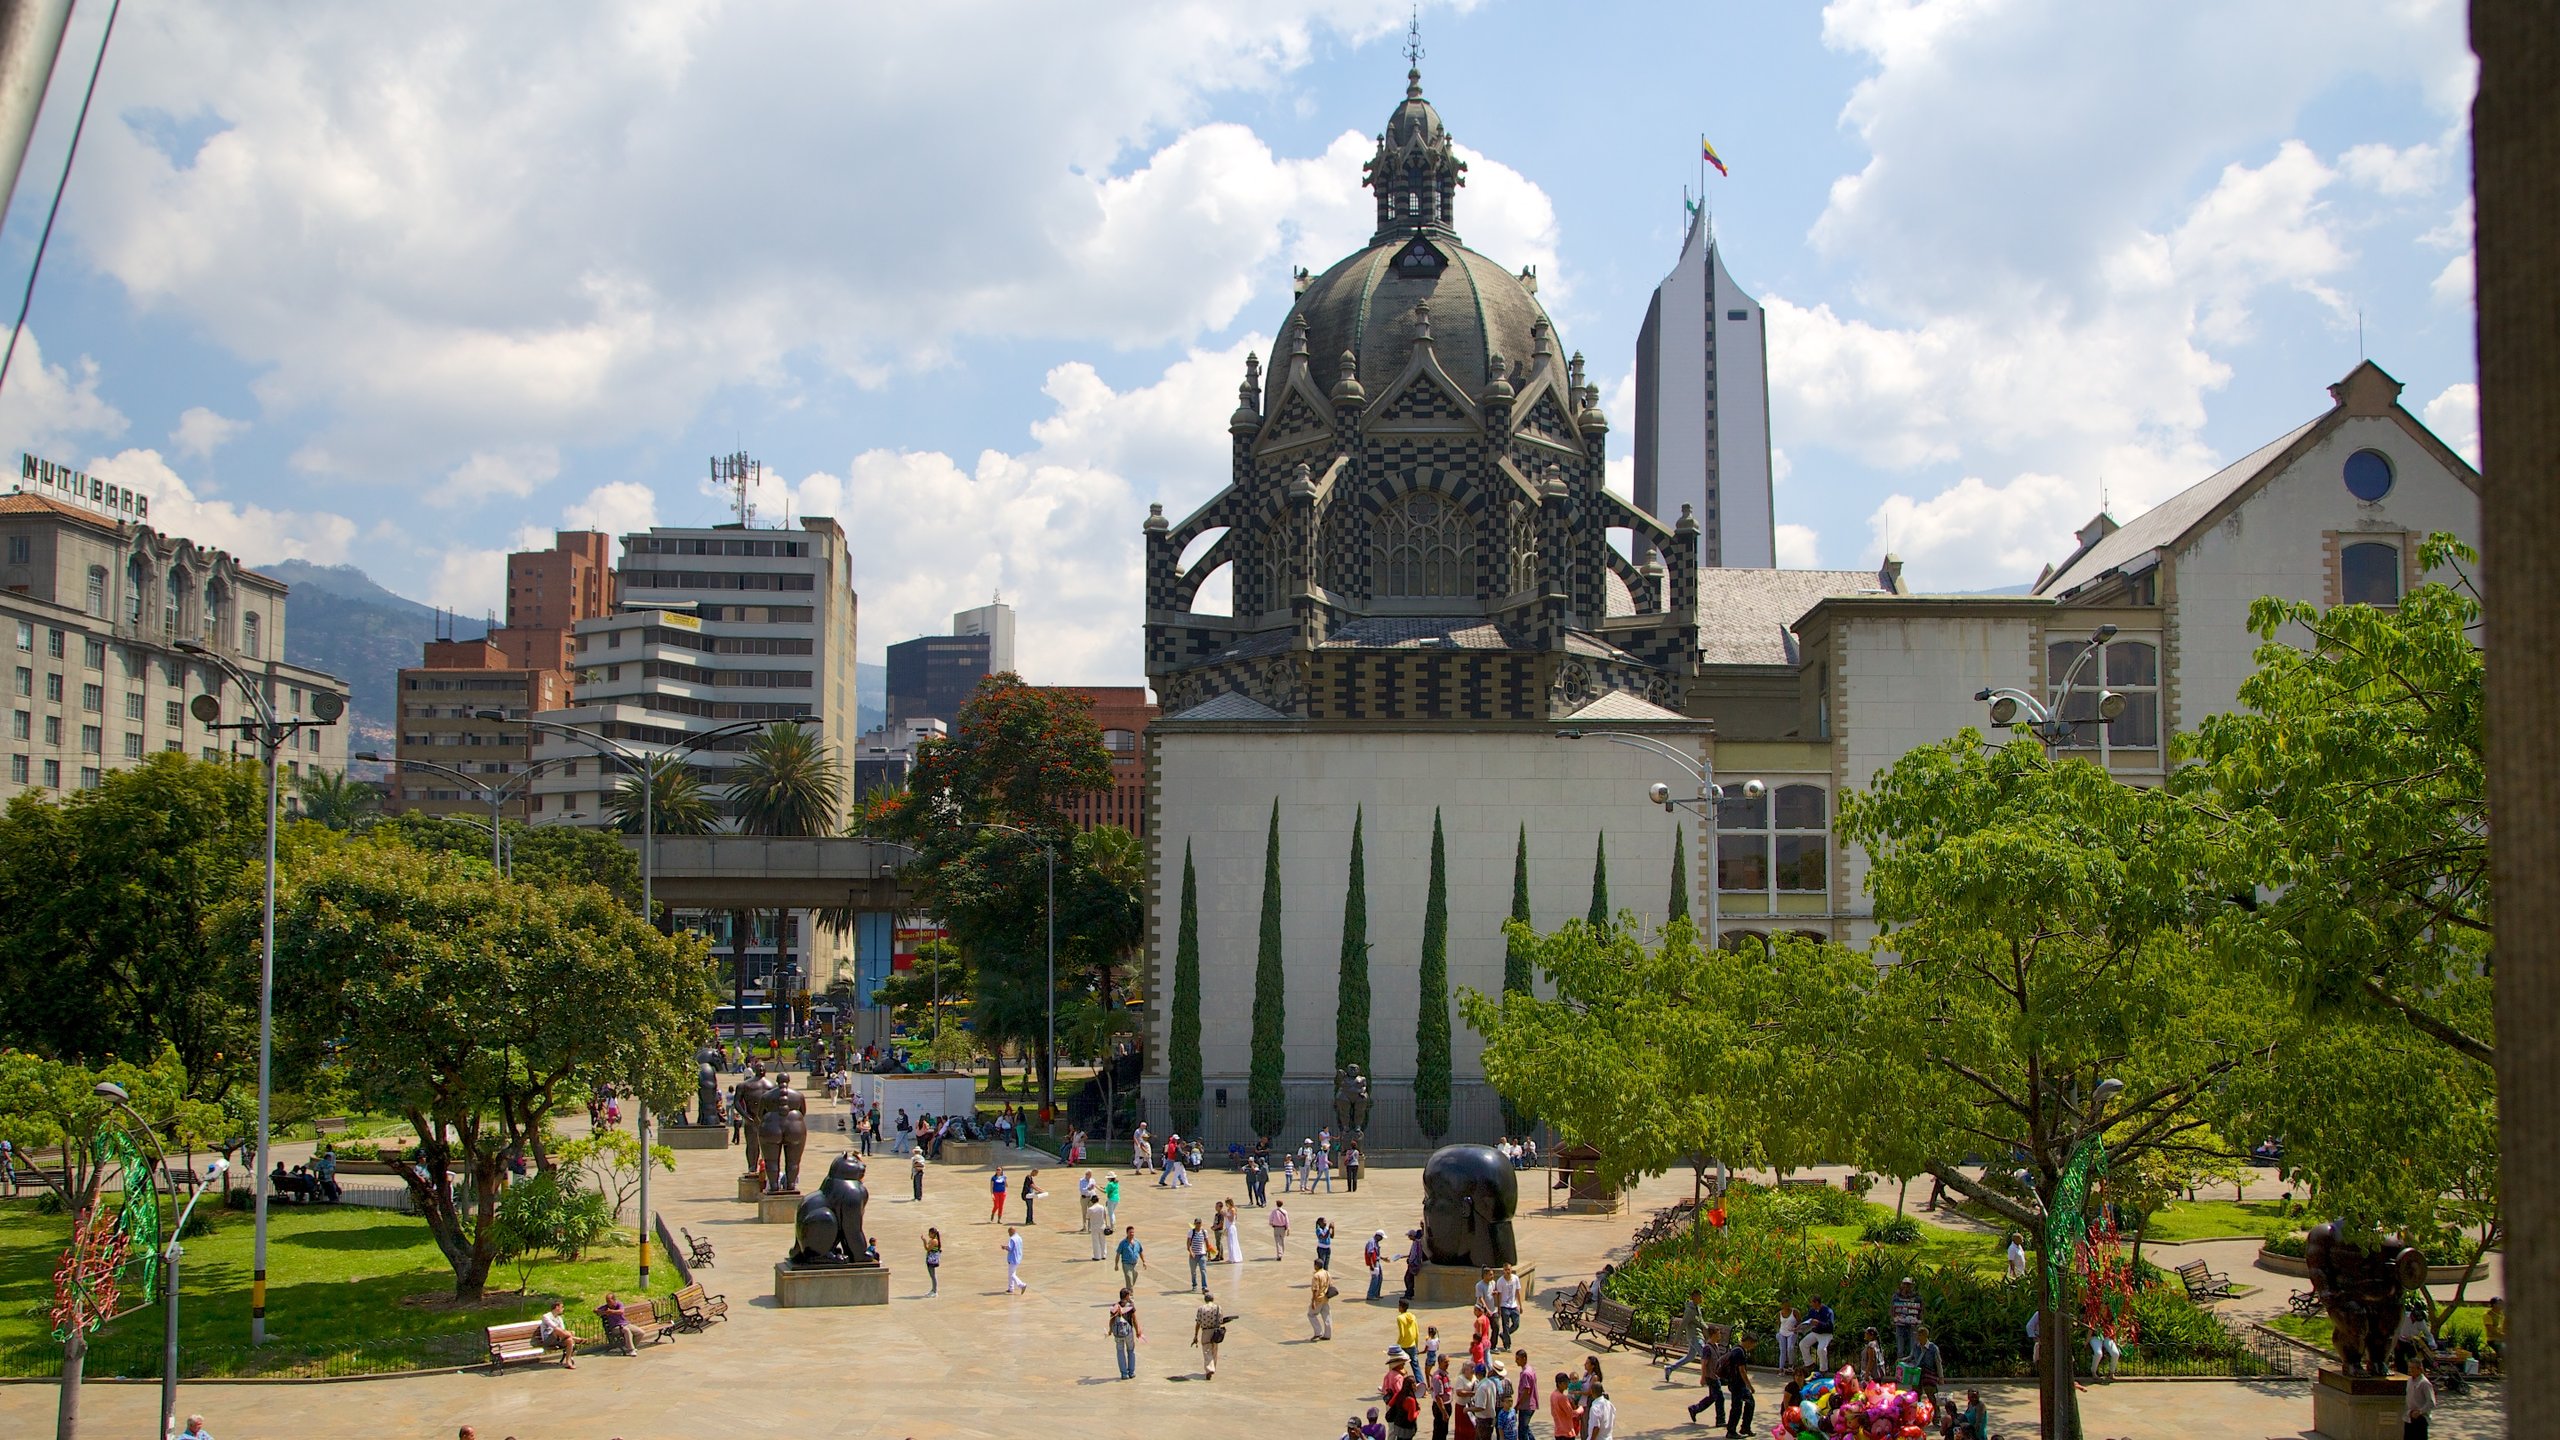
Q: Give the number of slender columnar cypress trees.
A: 7